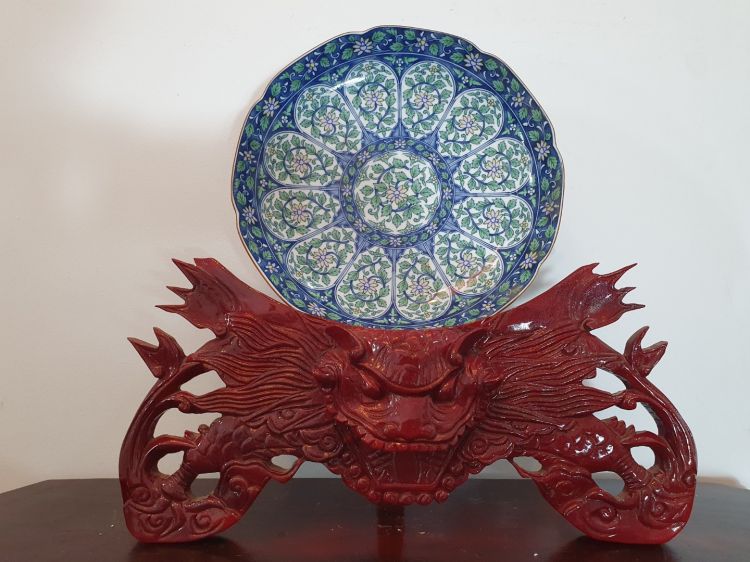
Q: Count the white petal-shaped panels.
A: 12